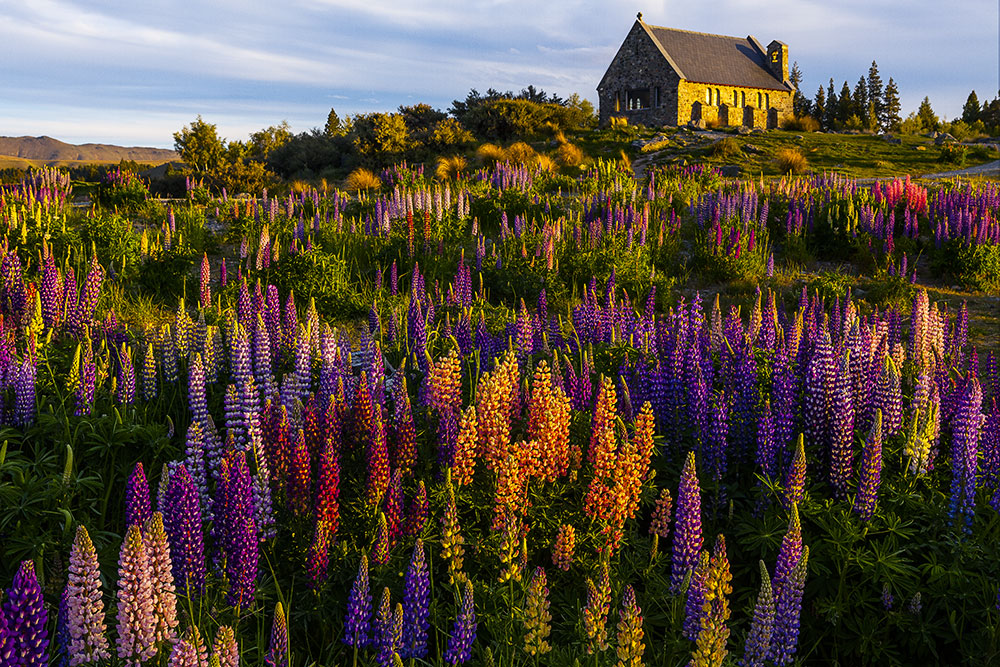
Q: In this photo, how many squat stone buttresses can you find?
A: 4